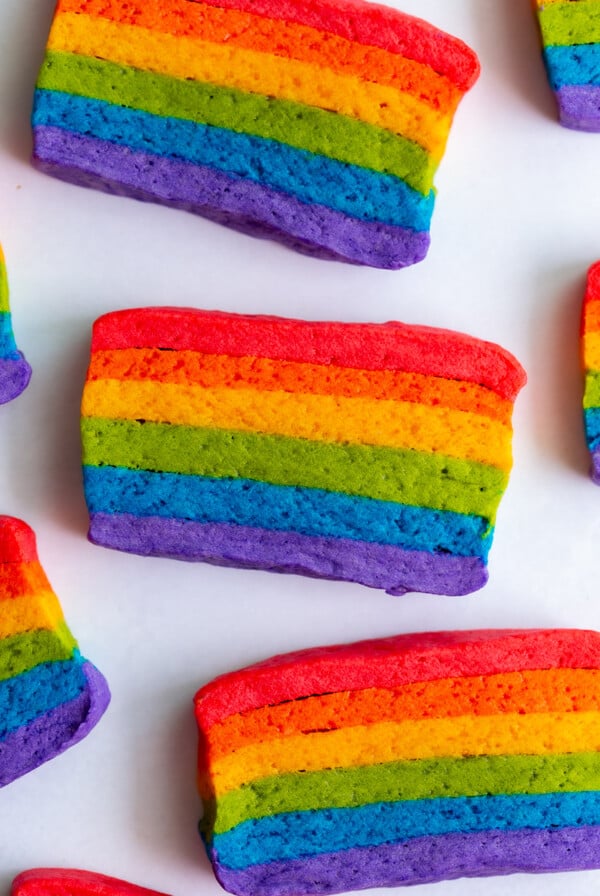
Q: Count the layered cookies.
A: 8